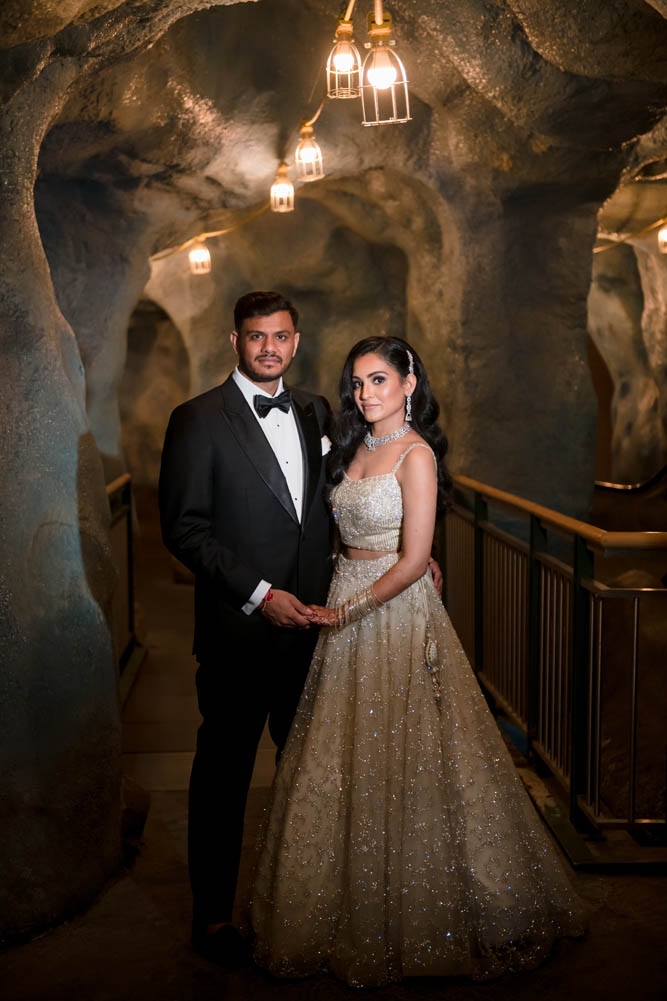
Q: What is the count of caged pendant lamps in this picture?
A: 6